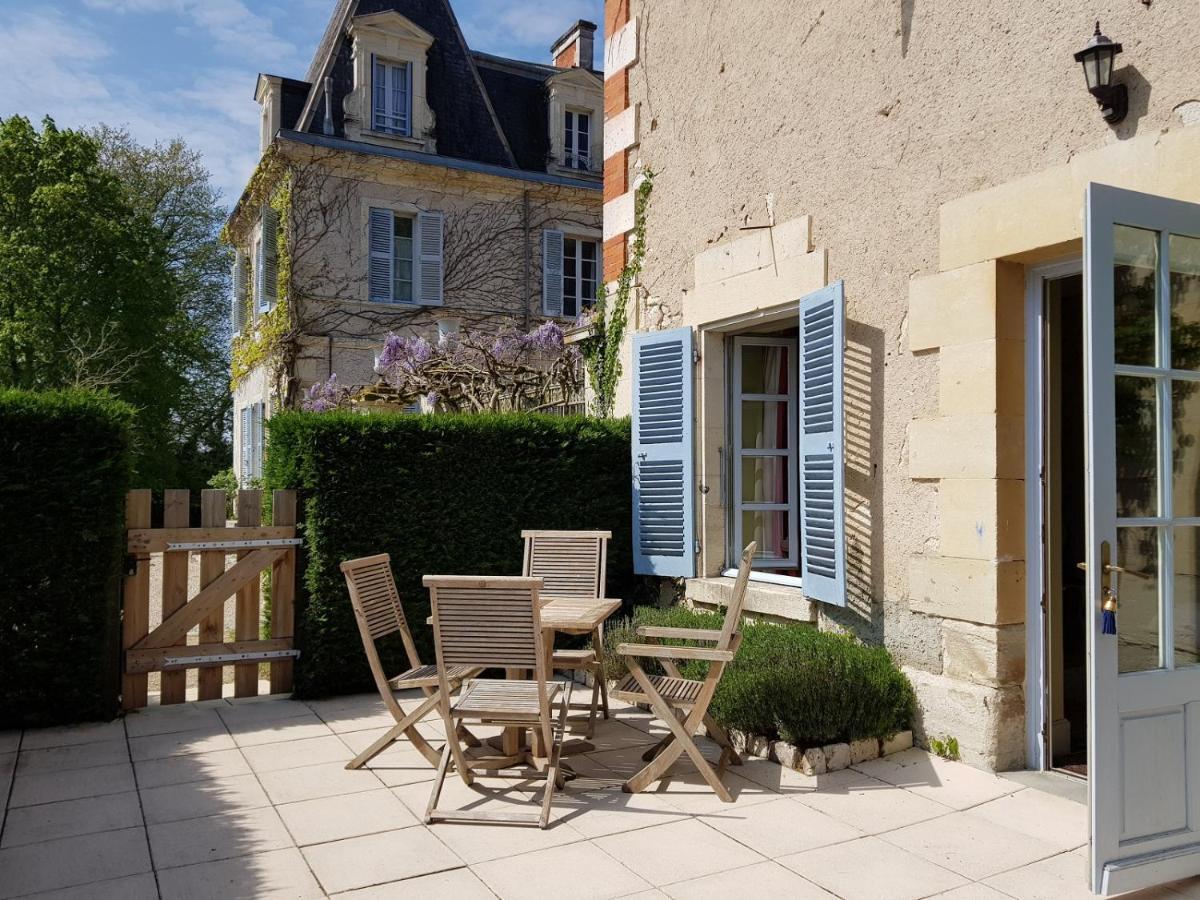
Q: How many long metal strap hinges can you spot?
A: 2